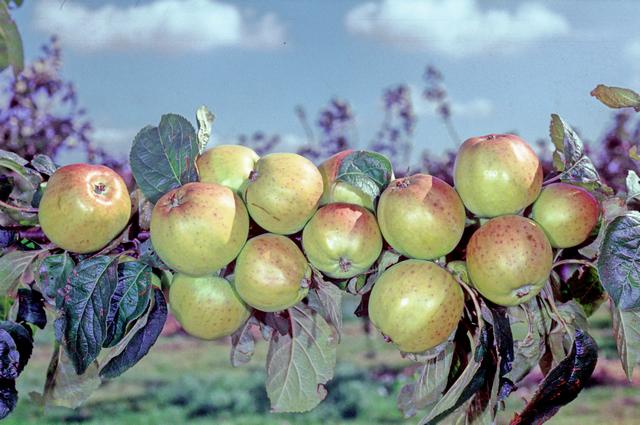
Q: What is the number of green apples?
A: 13